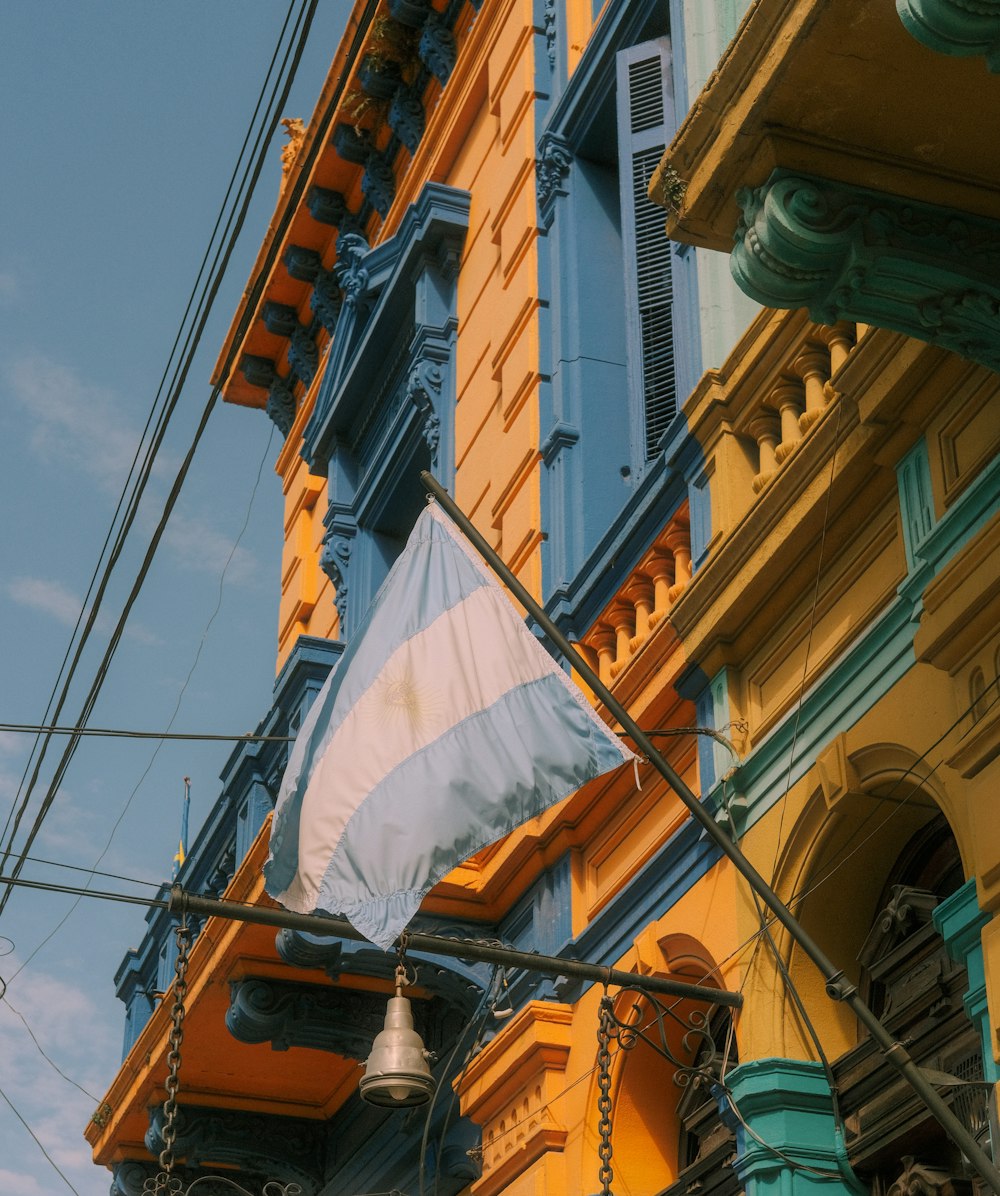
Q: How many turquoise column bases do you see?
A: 2